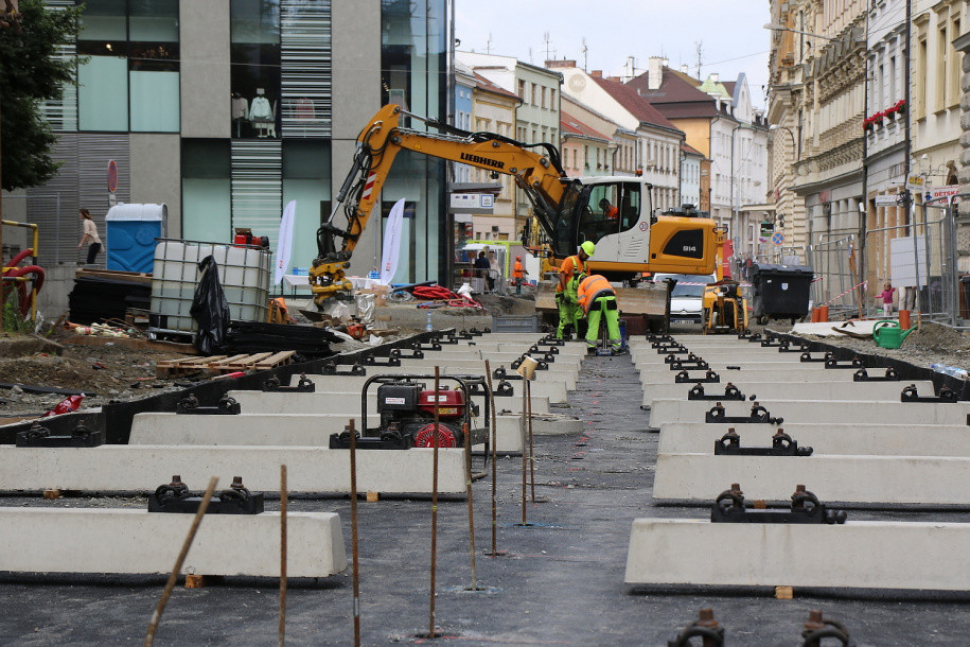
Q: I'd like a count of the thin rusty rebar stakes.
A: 8